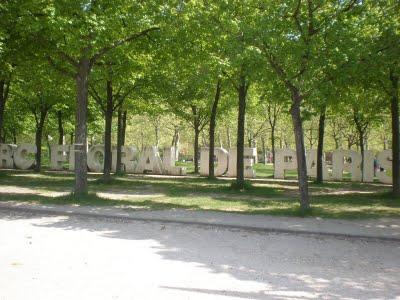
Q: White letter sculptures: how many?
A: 15